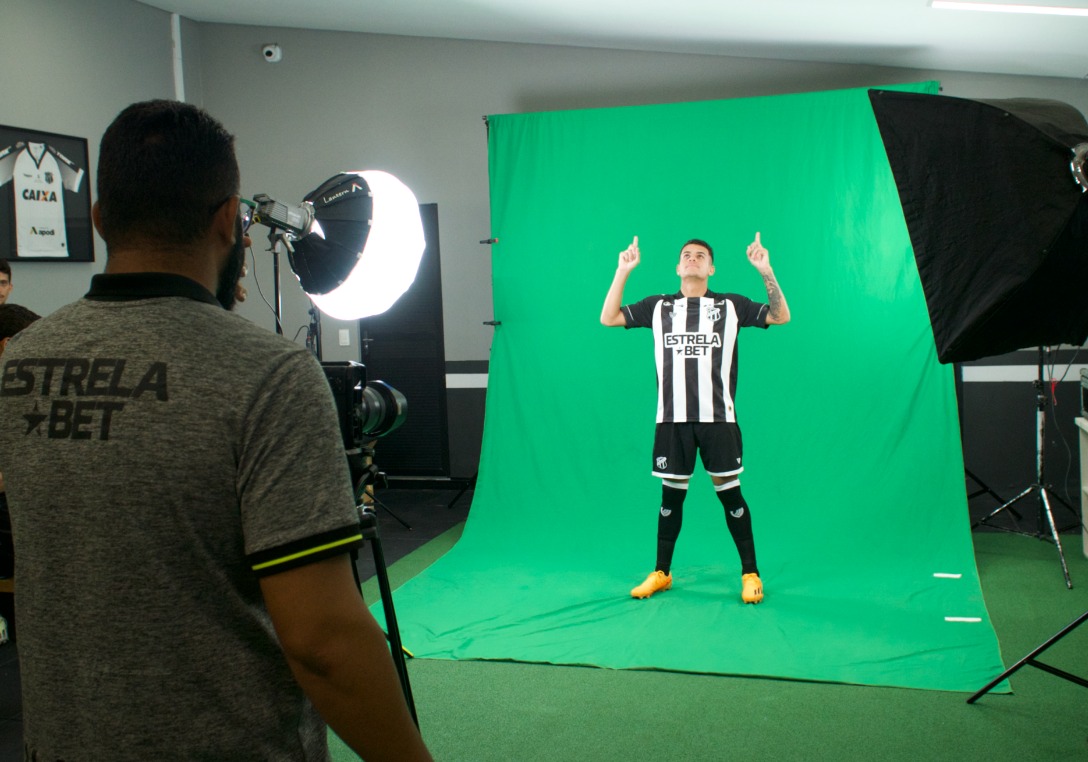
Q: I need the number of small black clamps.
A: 2